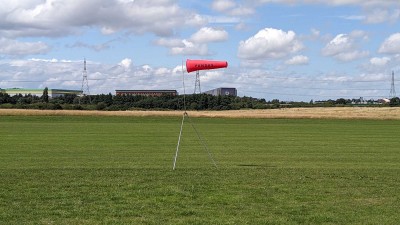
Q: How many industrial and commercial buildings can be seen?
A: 3